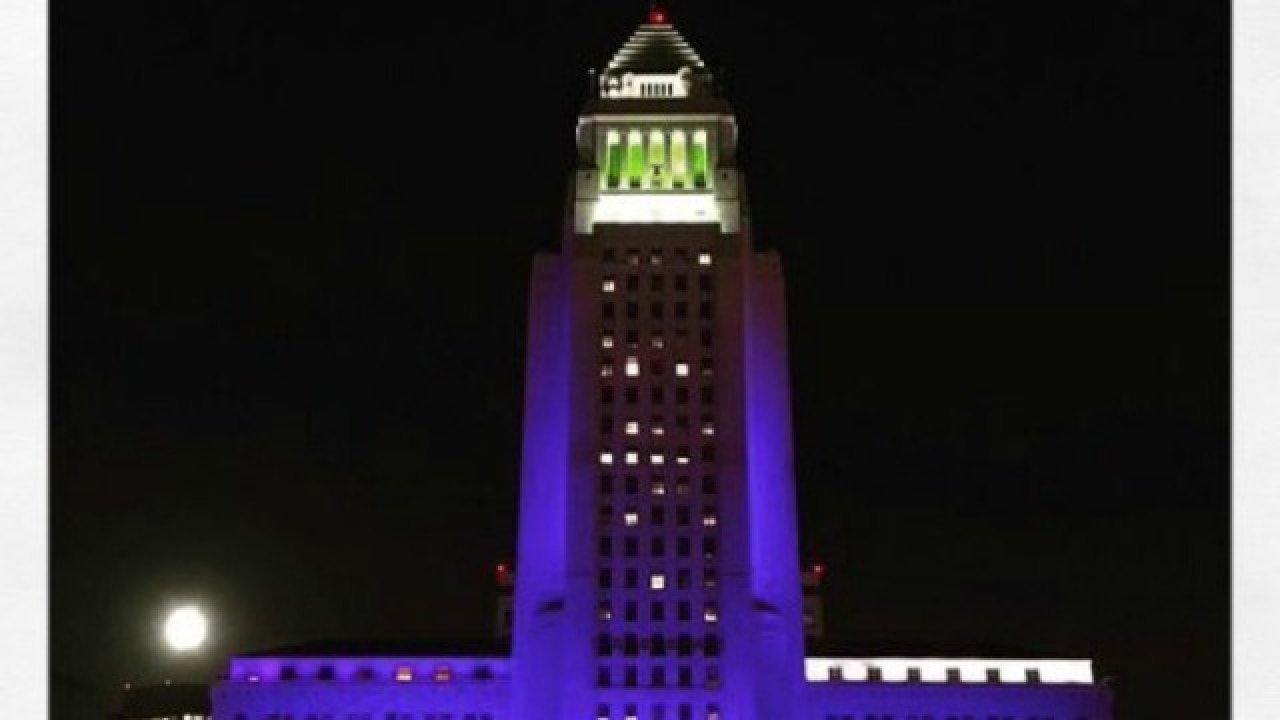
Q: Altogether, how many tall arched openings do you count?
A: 5